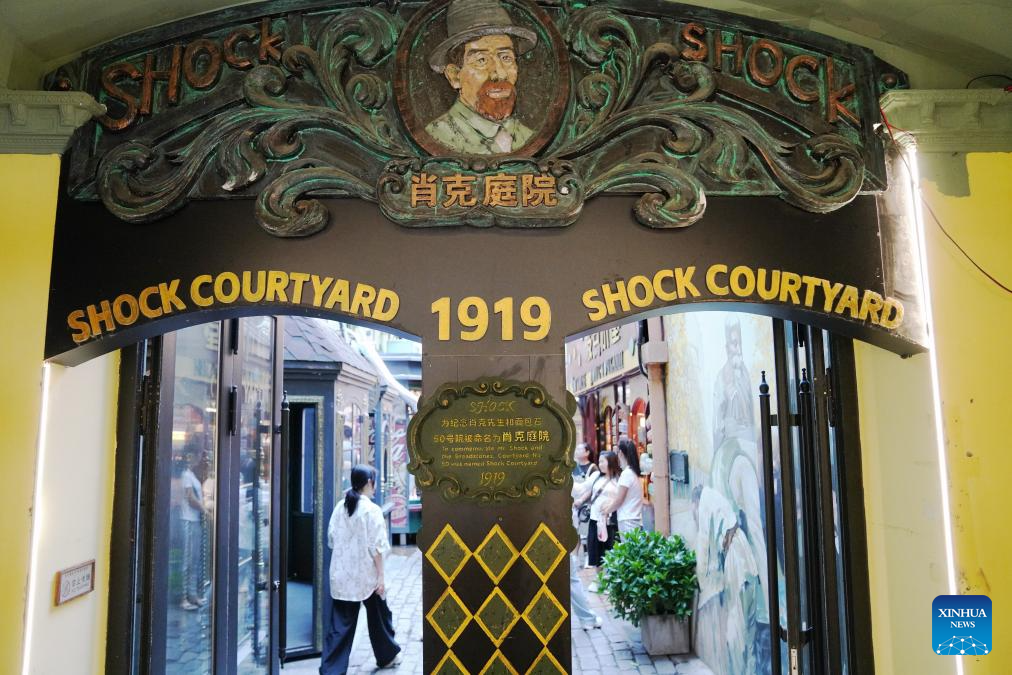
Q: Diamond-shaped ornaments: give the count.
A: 9